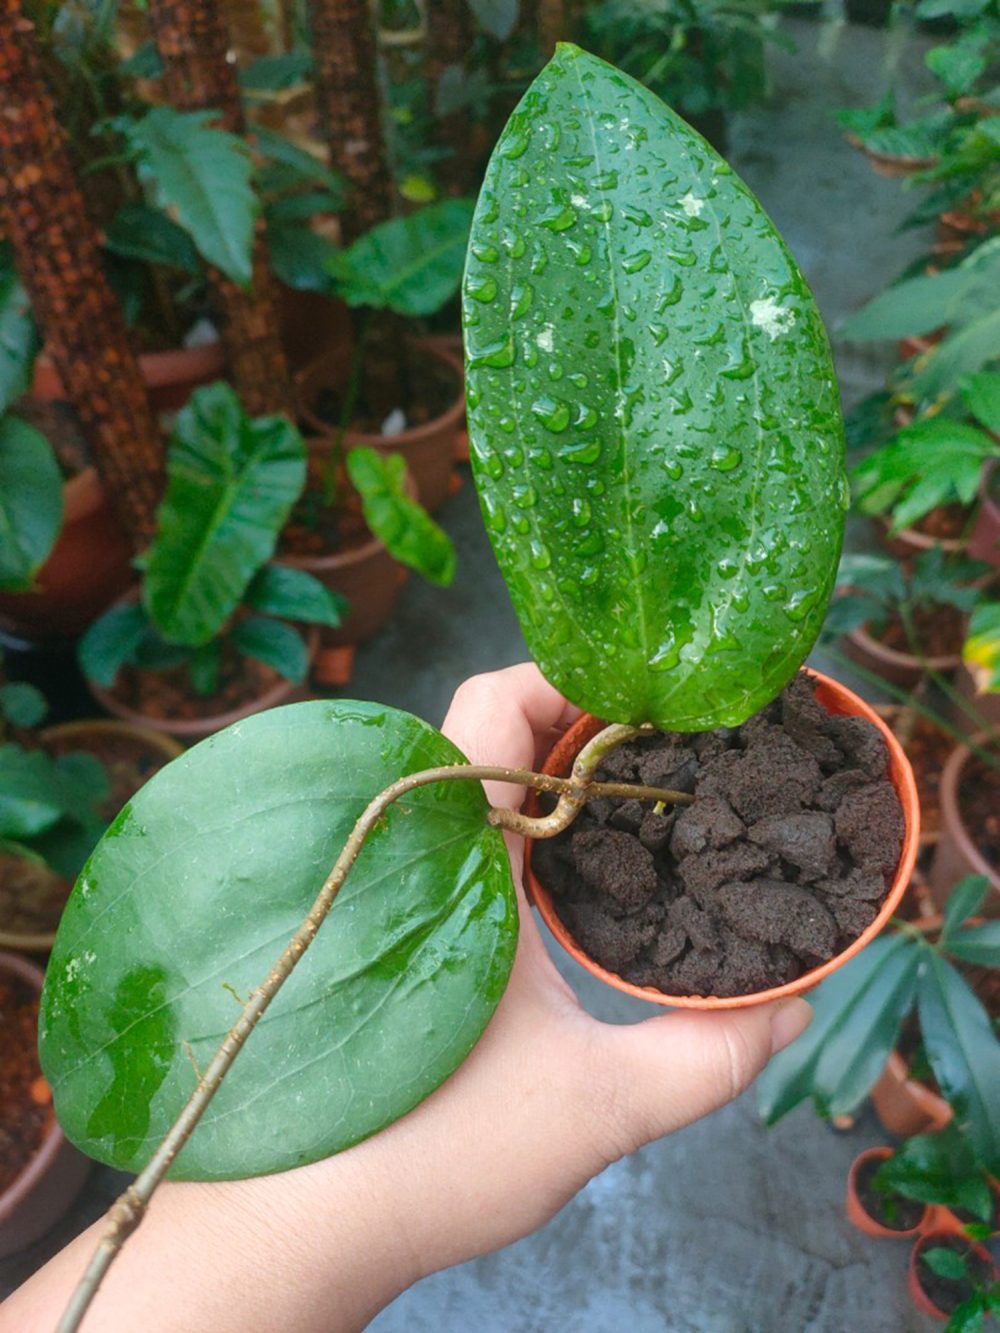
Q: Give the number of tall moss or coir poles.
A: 3